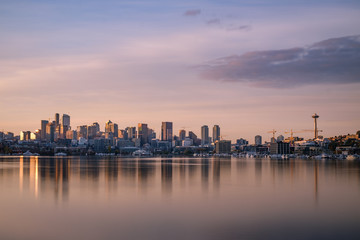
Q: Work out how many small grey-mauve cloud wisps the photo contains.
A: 3